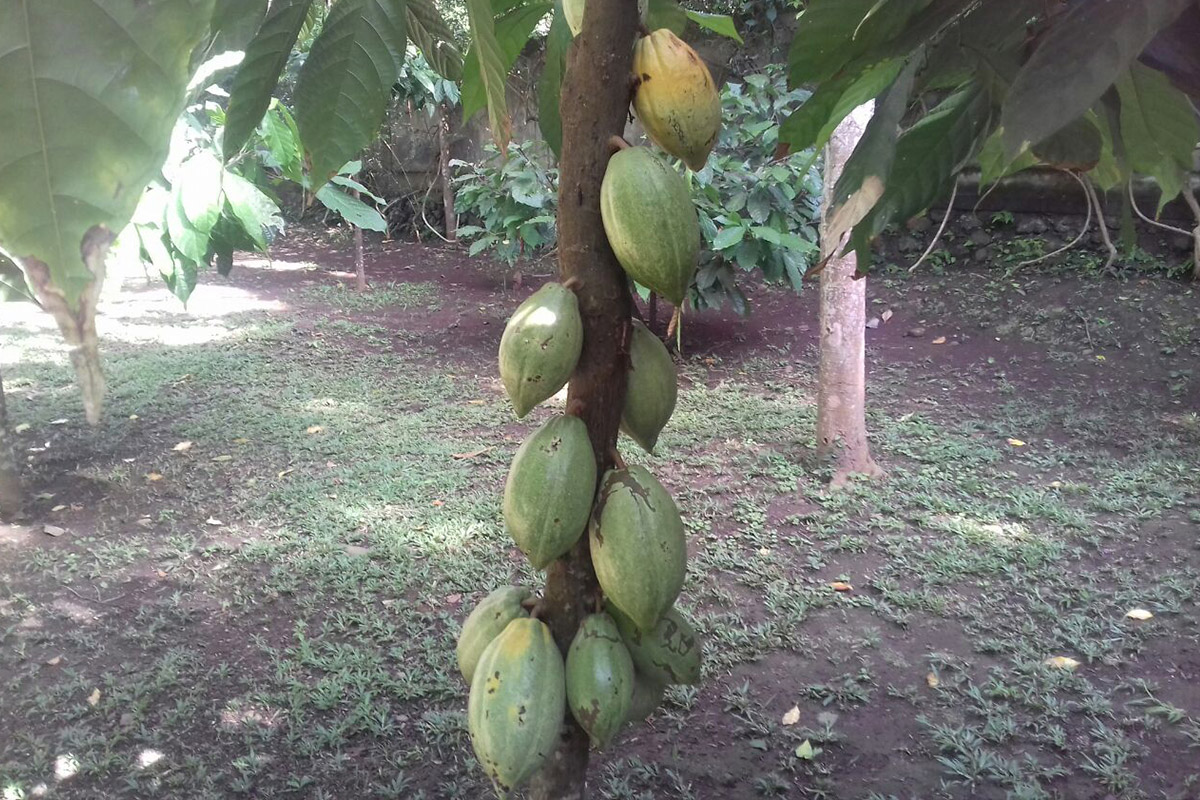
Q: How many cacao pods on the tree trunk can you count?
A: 12